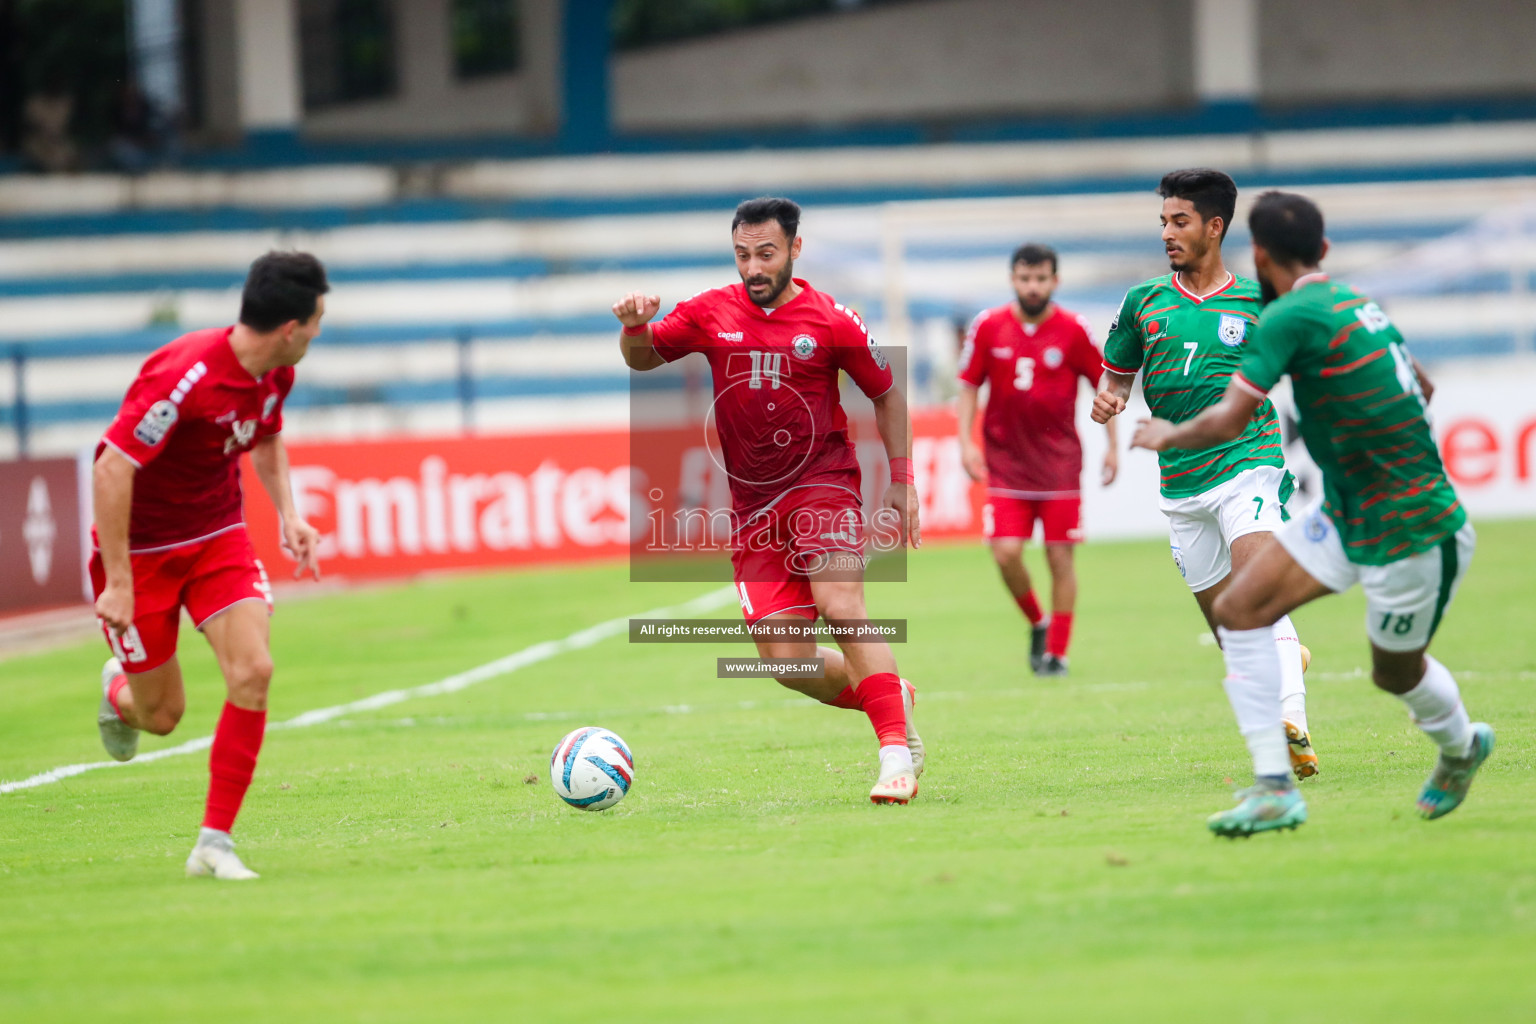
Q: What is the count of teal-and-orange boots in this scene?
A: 2